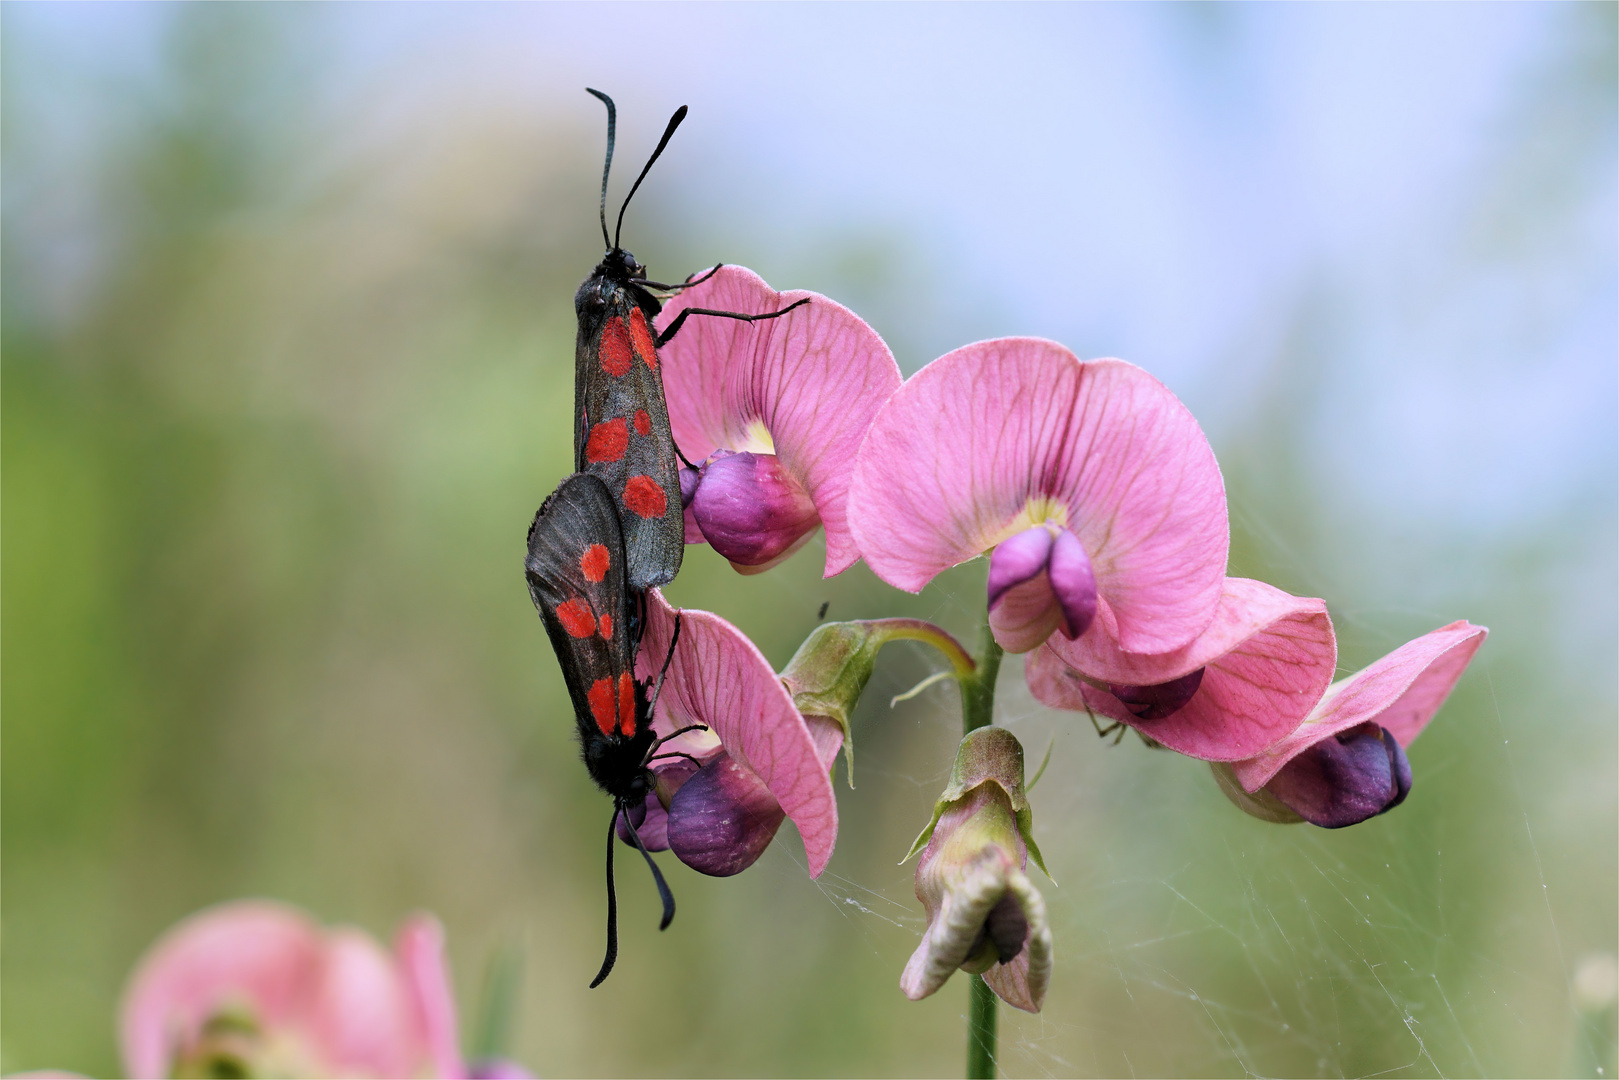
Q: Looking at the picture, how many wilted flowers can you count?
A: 1